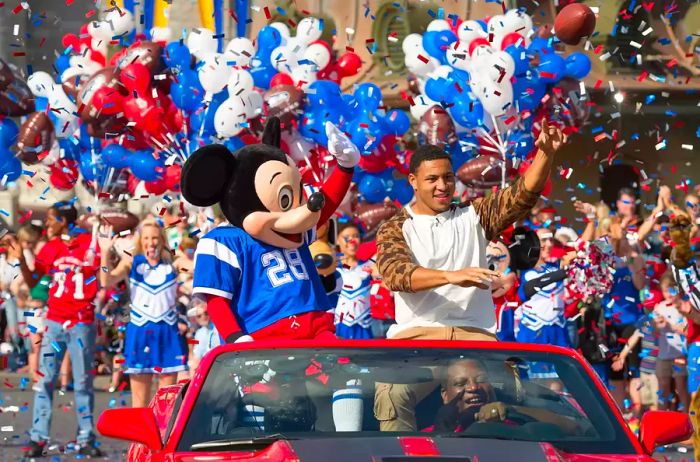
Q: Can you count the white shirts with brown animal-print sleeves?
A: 1